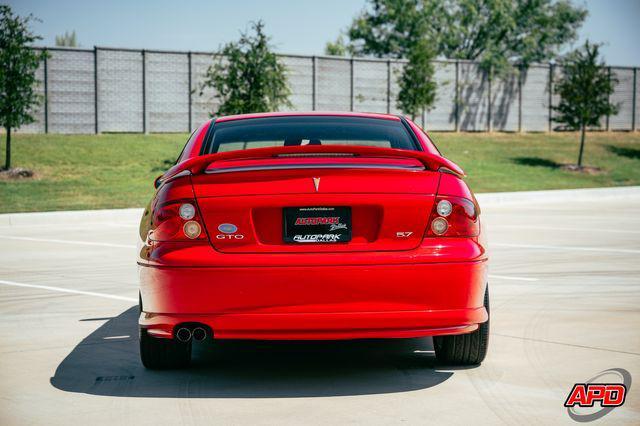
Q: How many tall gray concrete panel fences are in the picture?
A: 1